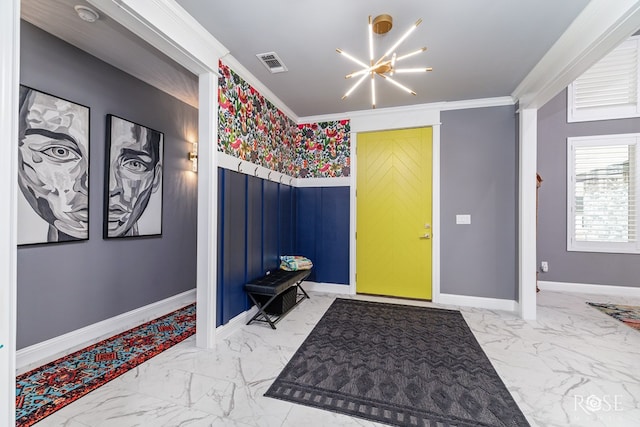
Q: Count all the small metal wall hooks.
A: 5